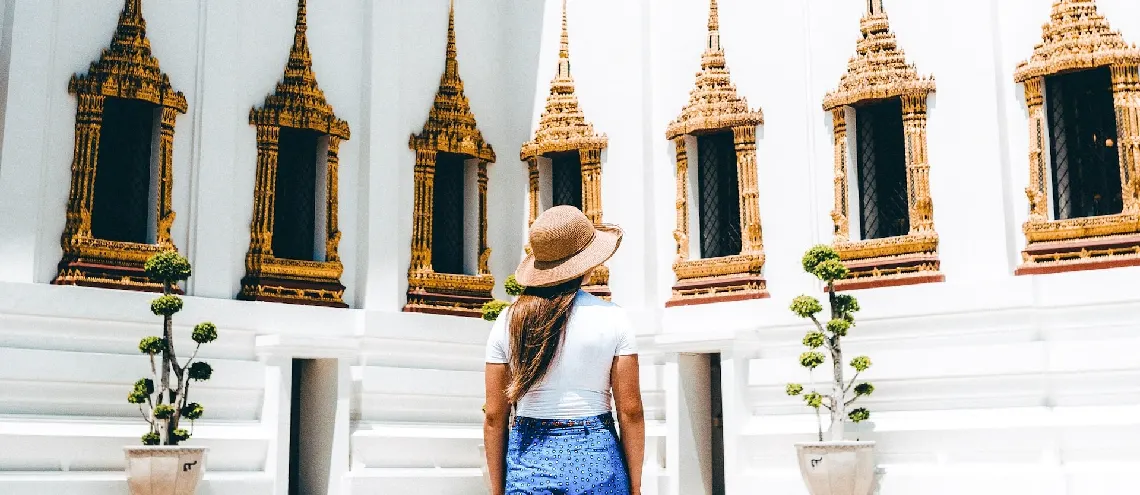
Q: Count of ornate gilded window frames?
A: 7